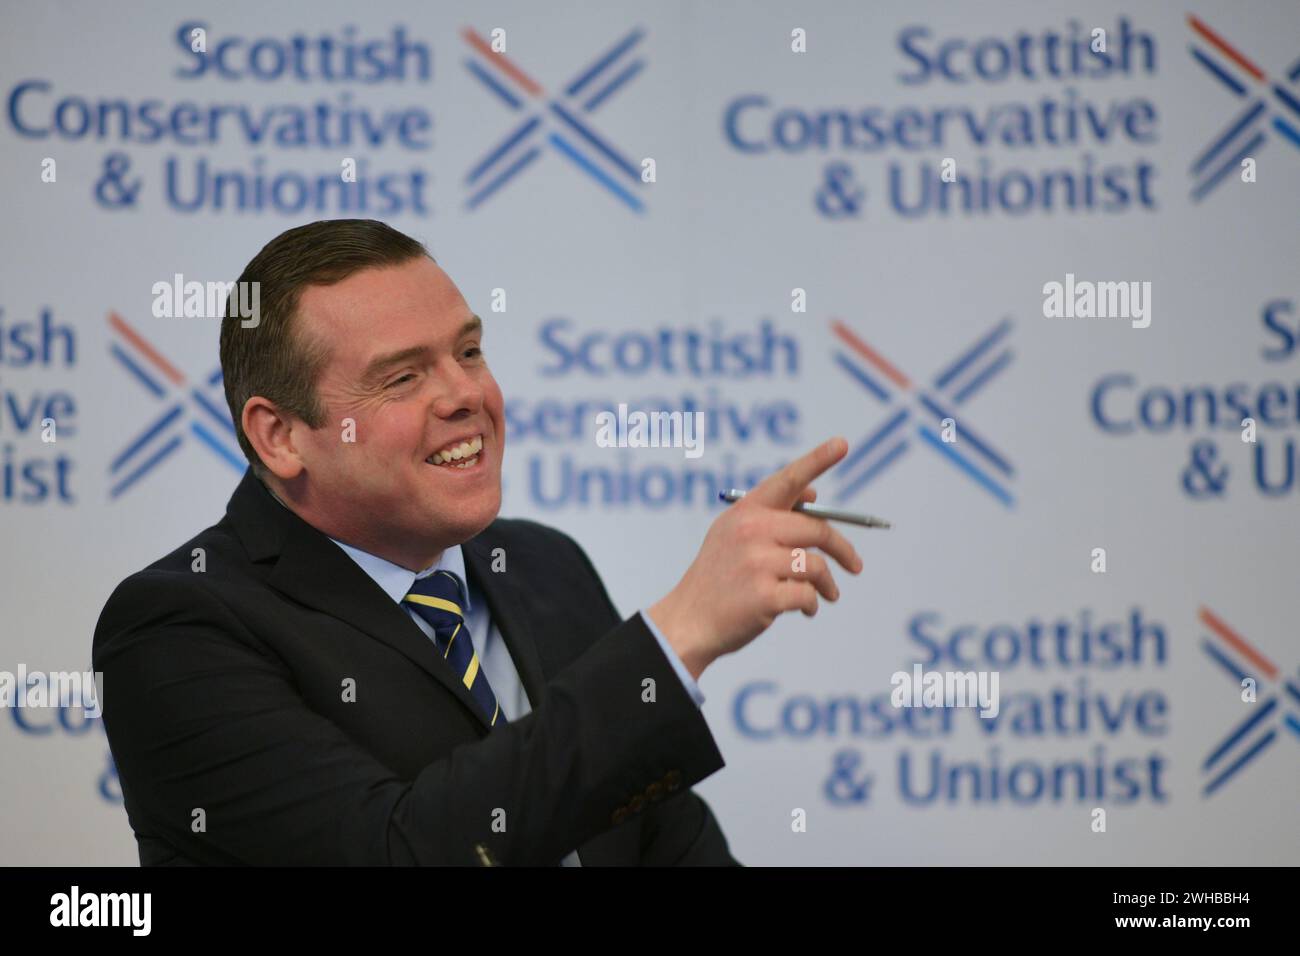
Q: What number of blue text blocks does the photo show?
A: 7